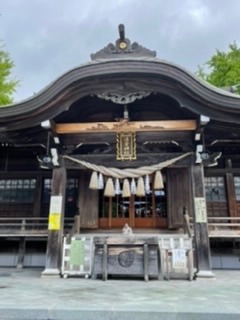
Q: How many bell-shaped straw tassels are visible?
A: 5